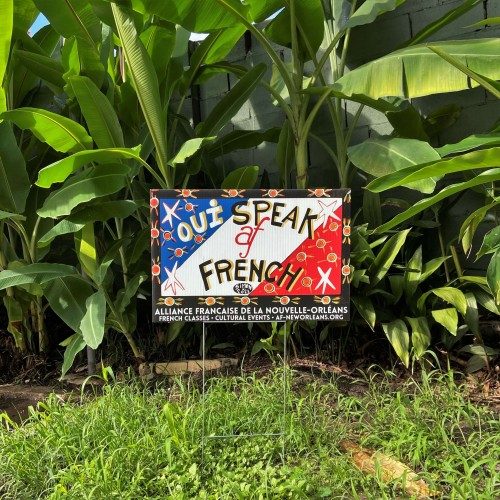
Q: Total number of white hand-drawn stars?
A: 4